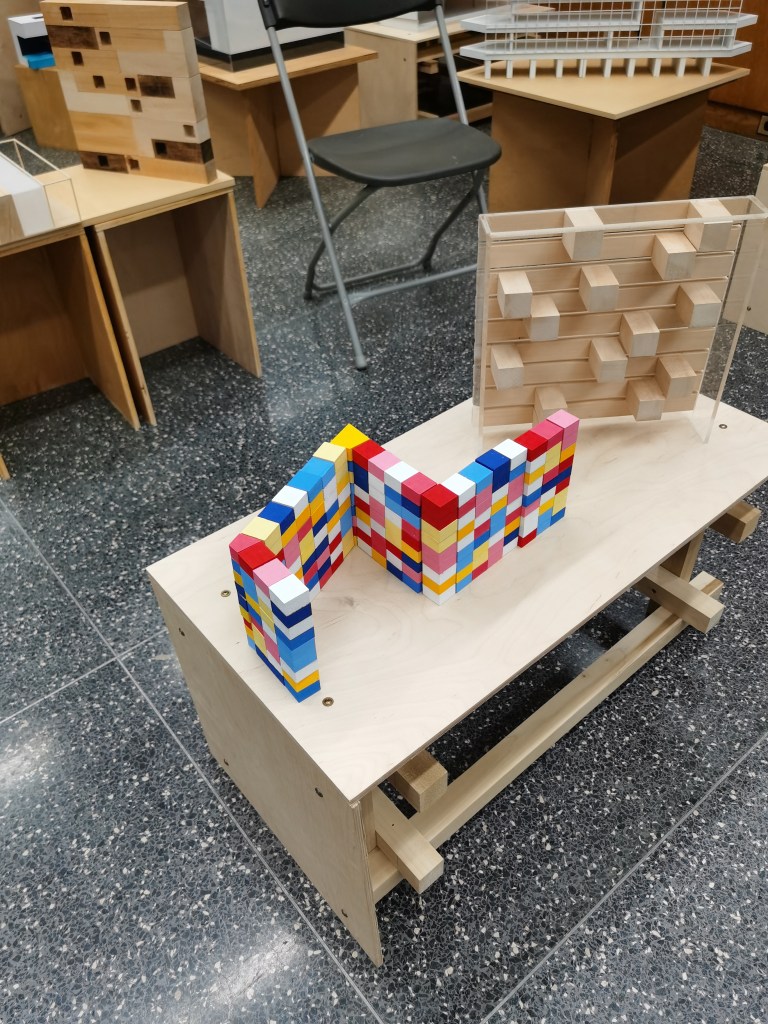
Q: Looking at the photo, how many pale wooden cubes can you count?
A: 13